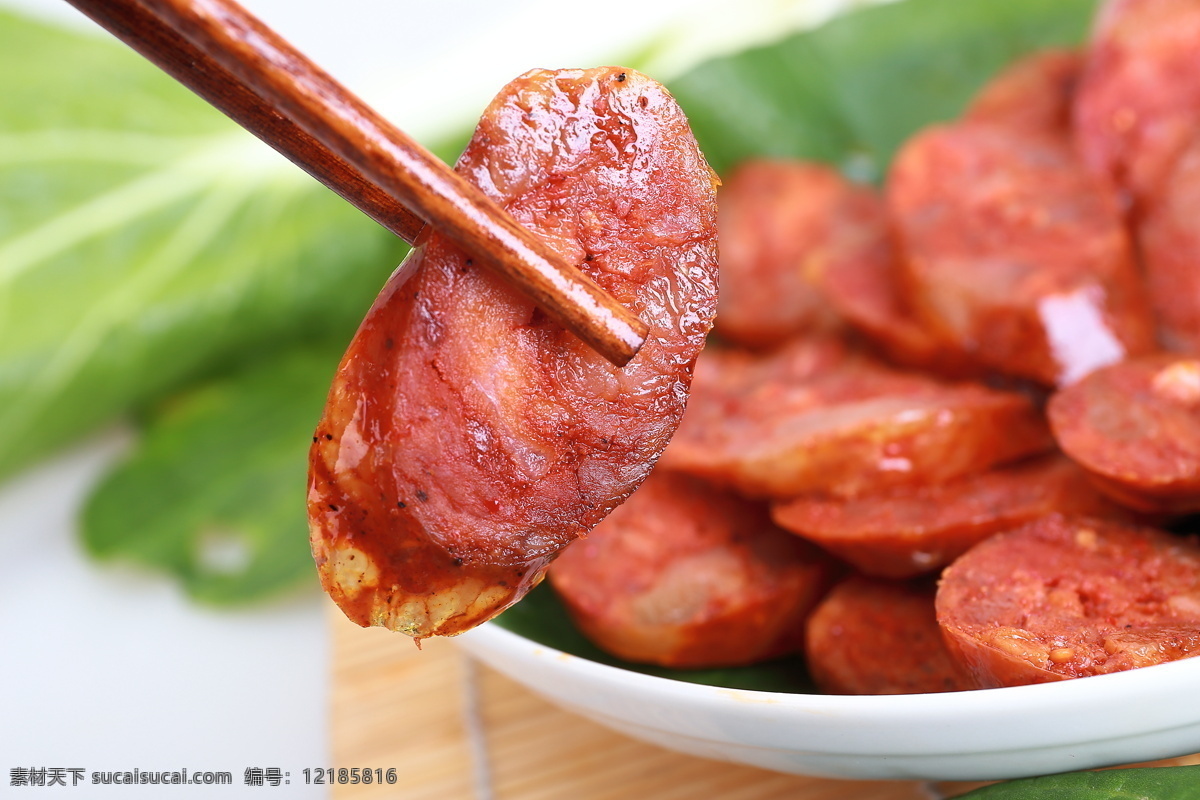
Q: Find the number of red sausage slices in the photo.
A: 13